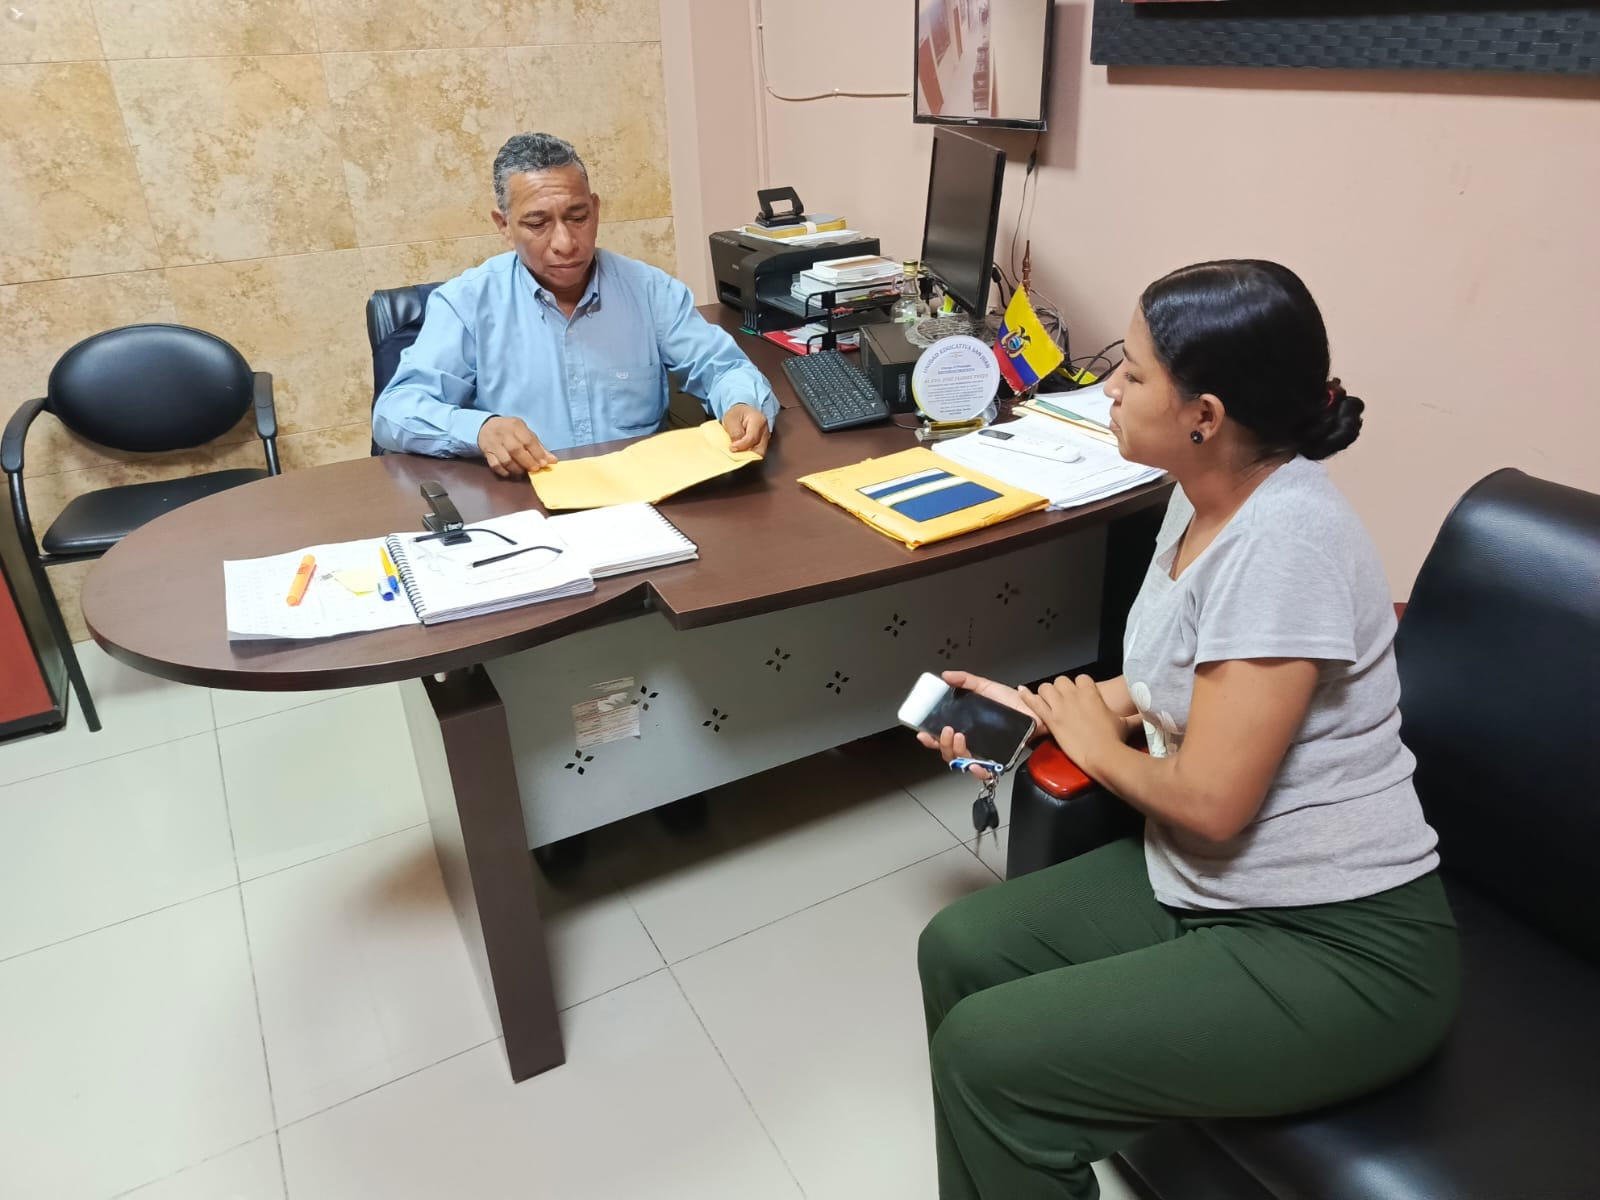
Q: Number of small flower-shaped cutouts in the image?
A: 9